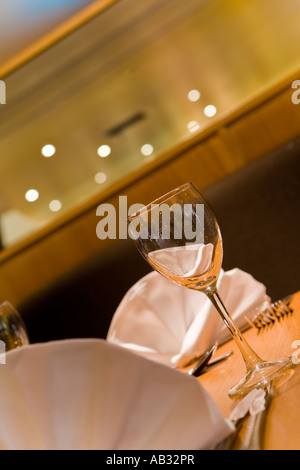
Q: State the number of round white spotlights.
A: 9